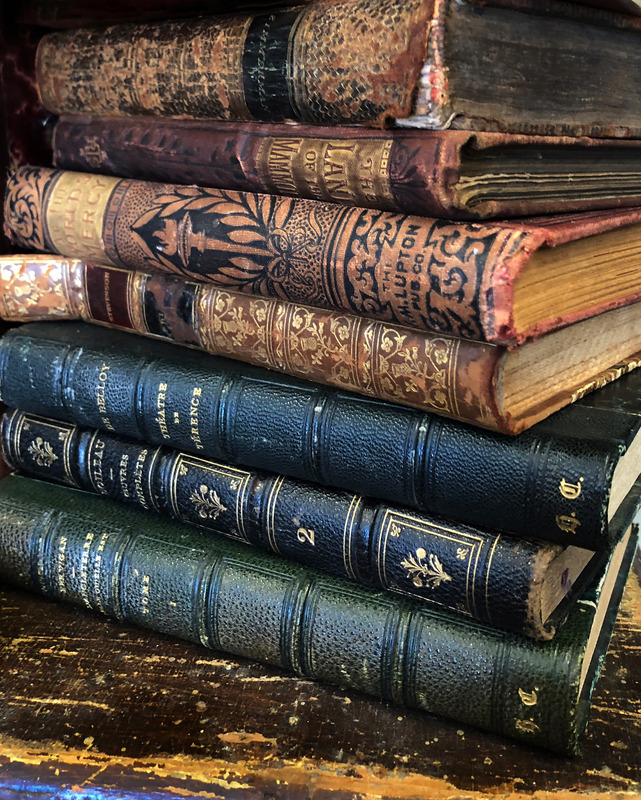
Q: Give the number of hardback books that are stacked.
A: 7